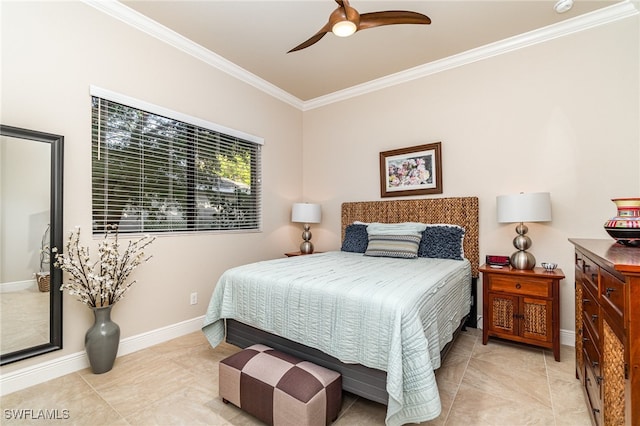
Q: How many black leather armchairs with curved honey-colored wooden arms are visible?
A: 0